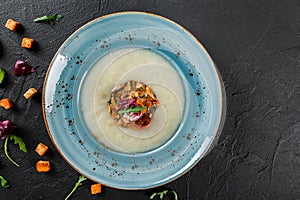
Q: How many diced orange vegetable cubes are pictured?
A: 7